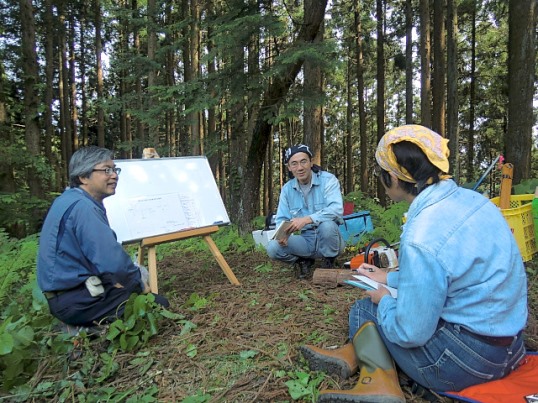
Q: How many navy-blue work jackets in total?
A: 1